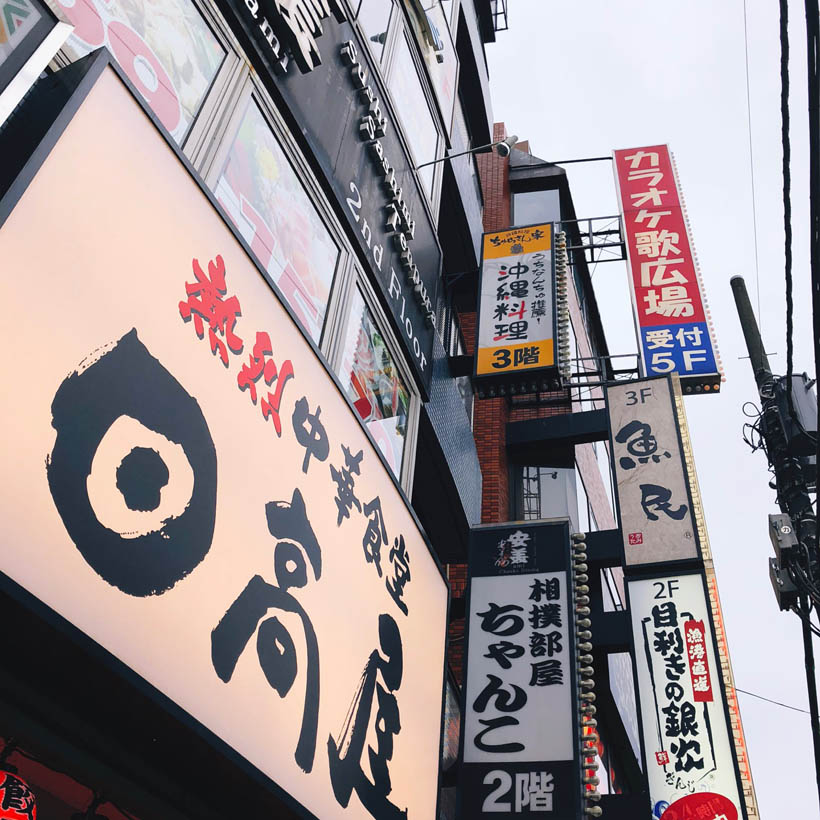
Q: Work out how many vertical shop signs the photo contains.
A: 5